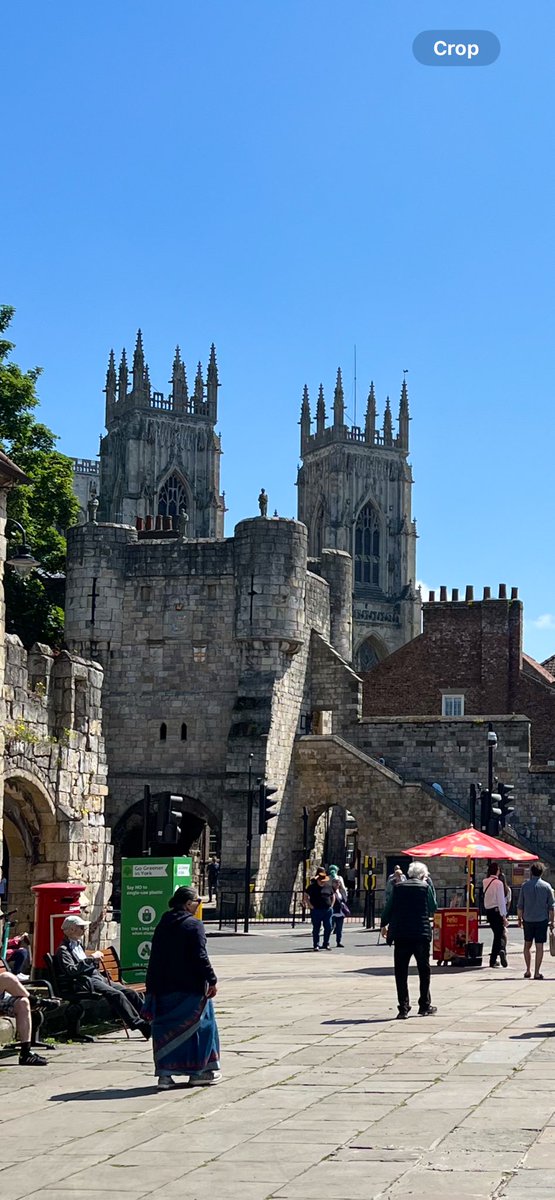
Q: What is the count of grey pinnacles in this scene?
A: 14